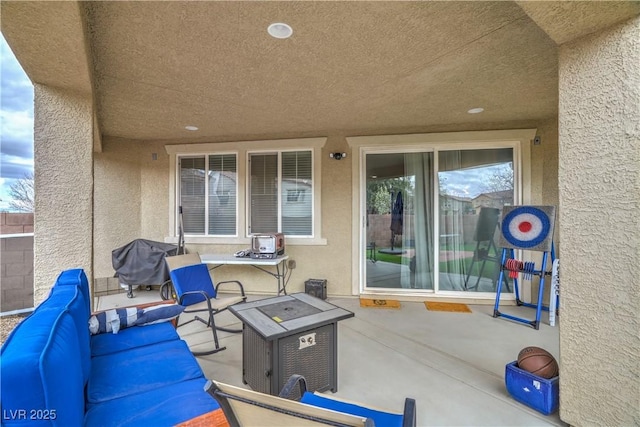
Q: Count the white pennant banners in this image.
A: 0